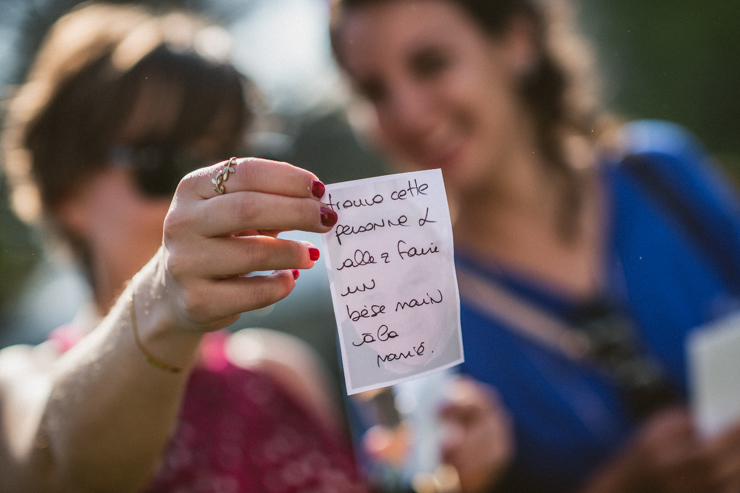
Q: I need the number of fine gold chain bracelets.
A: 1